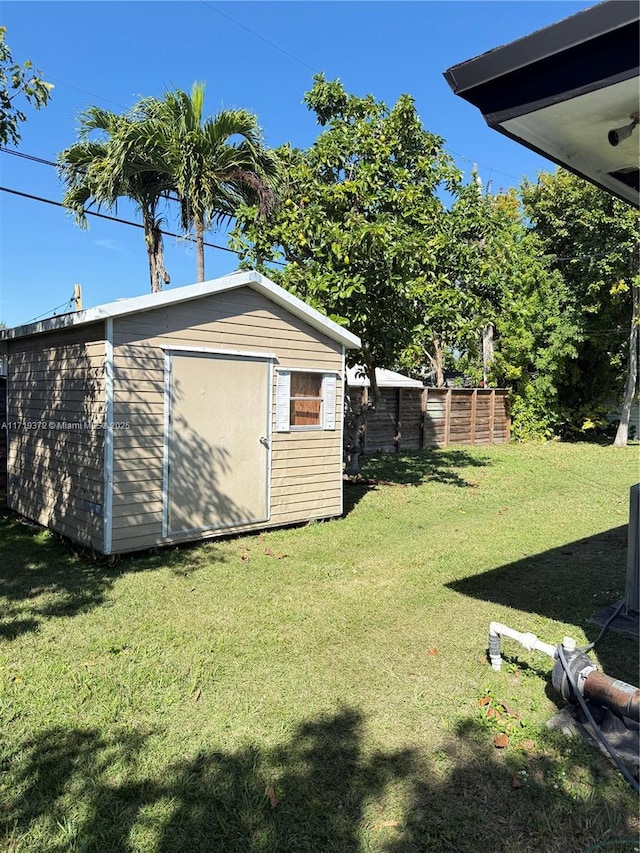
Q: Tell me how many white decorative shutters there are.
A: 2